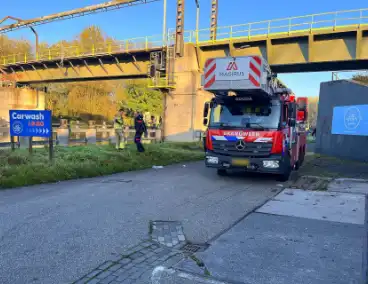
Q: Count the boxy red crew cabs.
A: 1